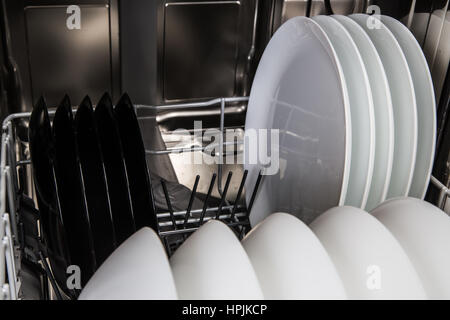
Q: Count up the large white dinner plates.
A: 5